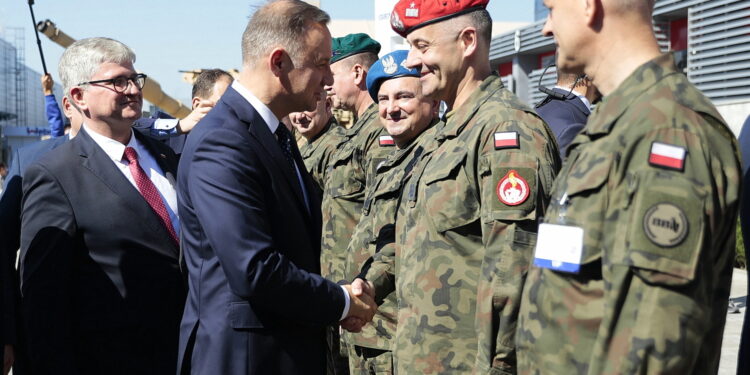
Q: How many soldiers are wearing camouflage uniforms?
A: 5